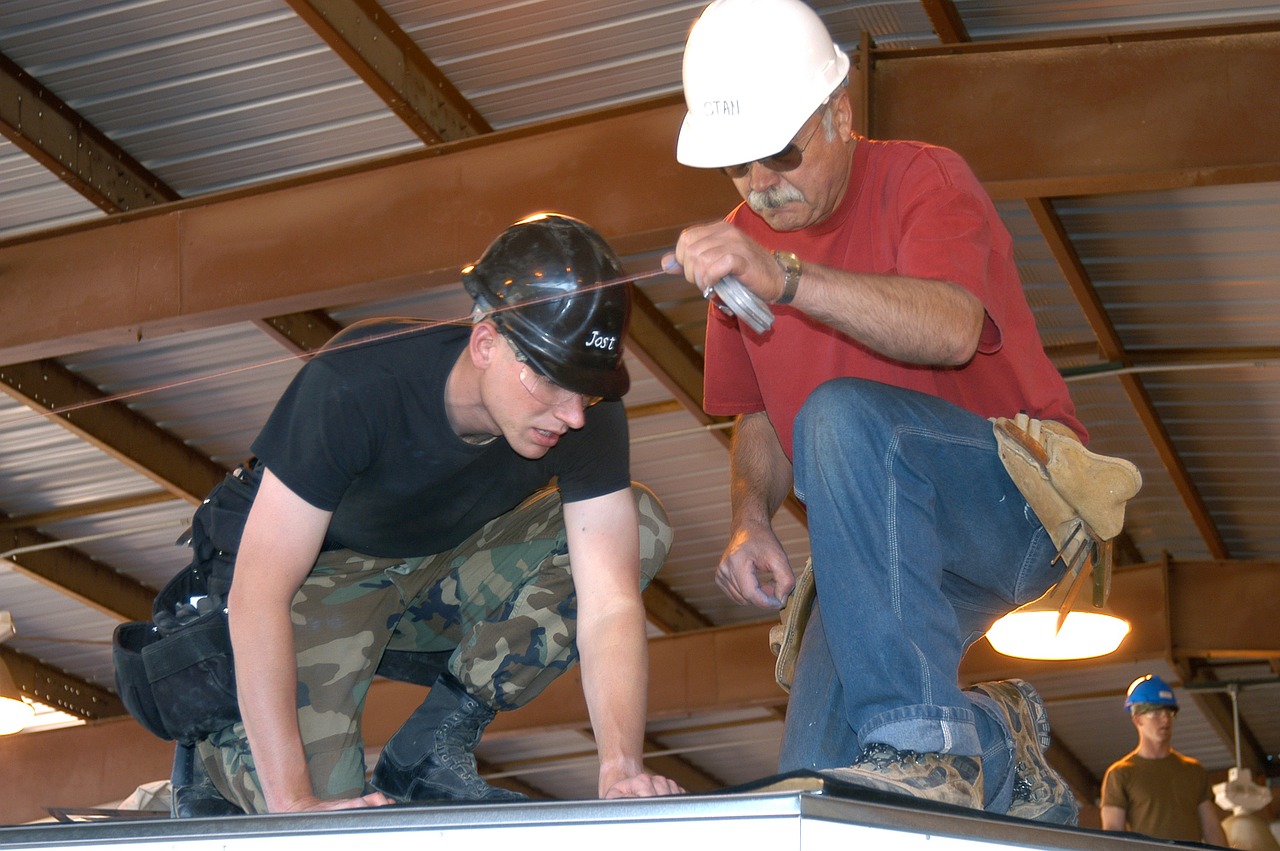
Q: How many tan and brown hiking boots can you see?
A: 2